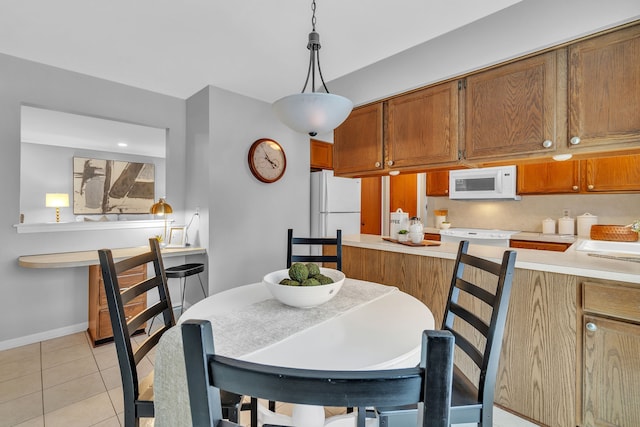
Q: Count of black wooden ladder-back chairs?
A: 4